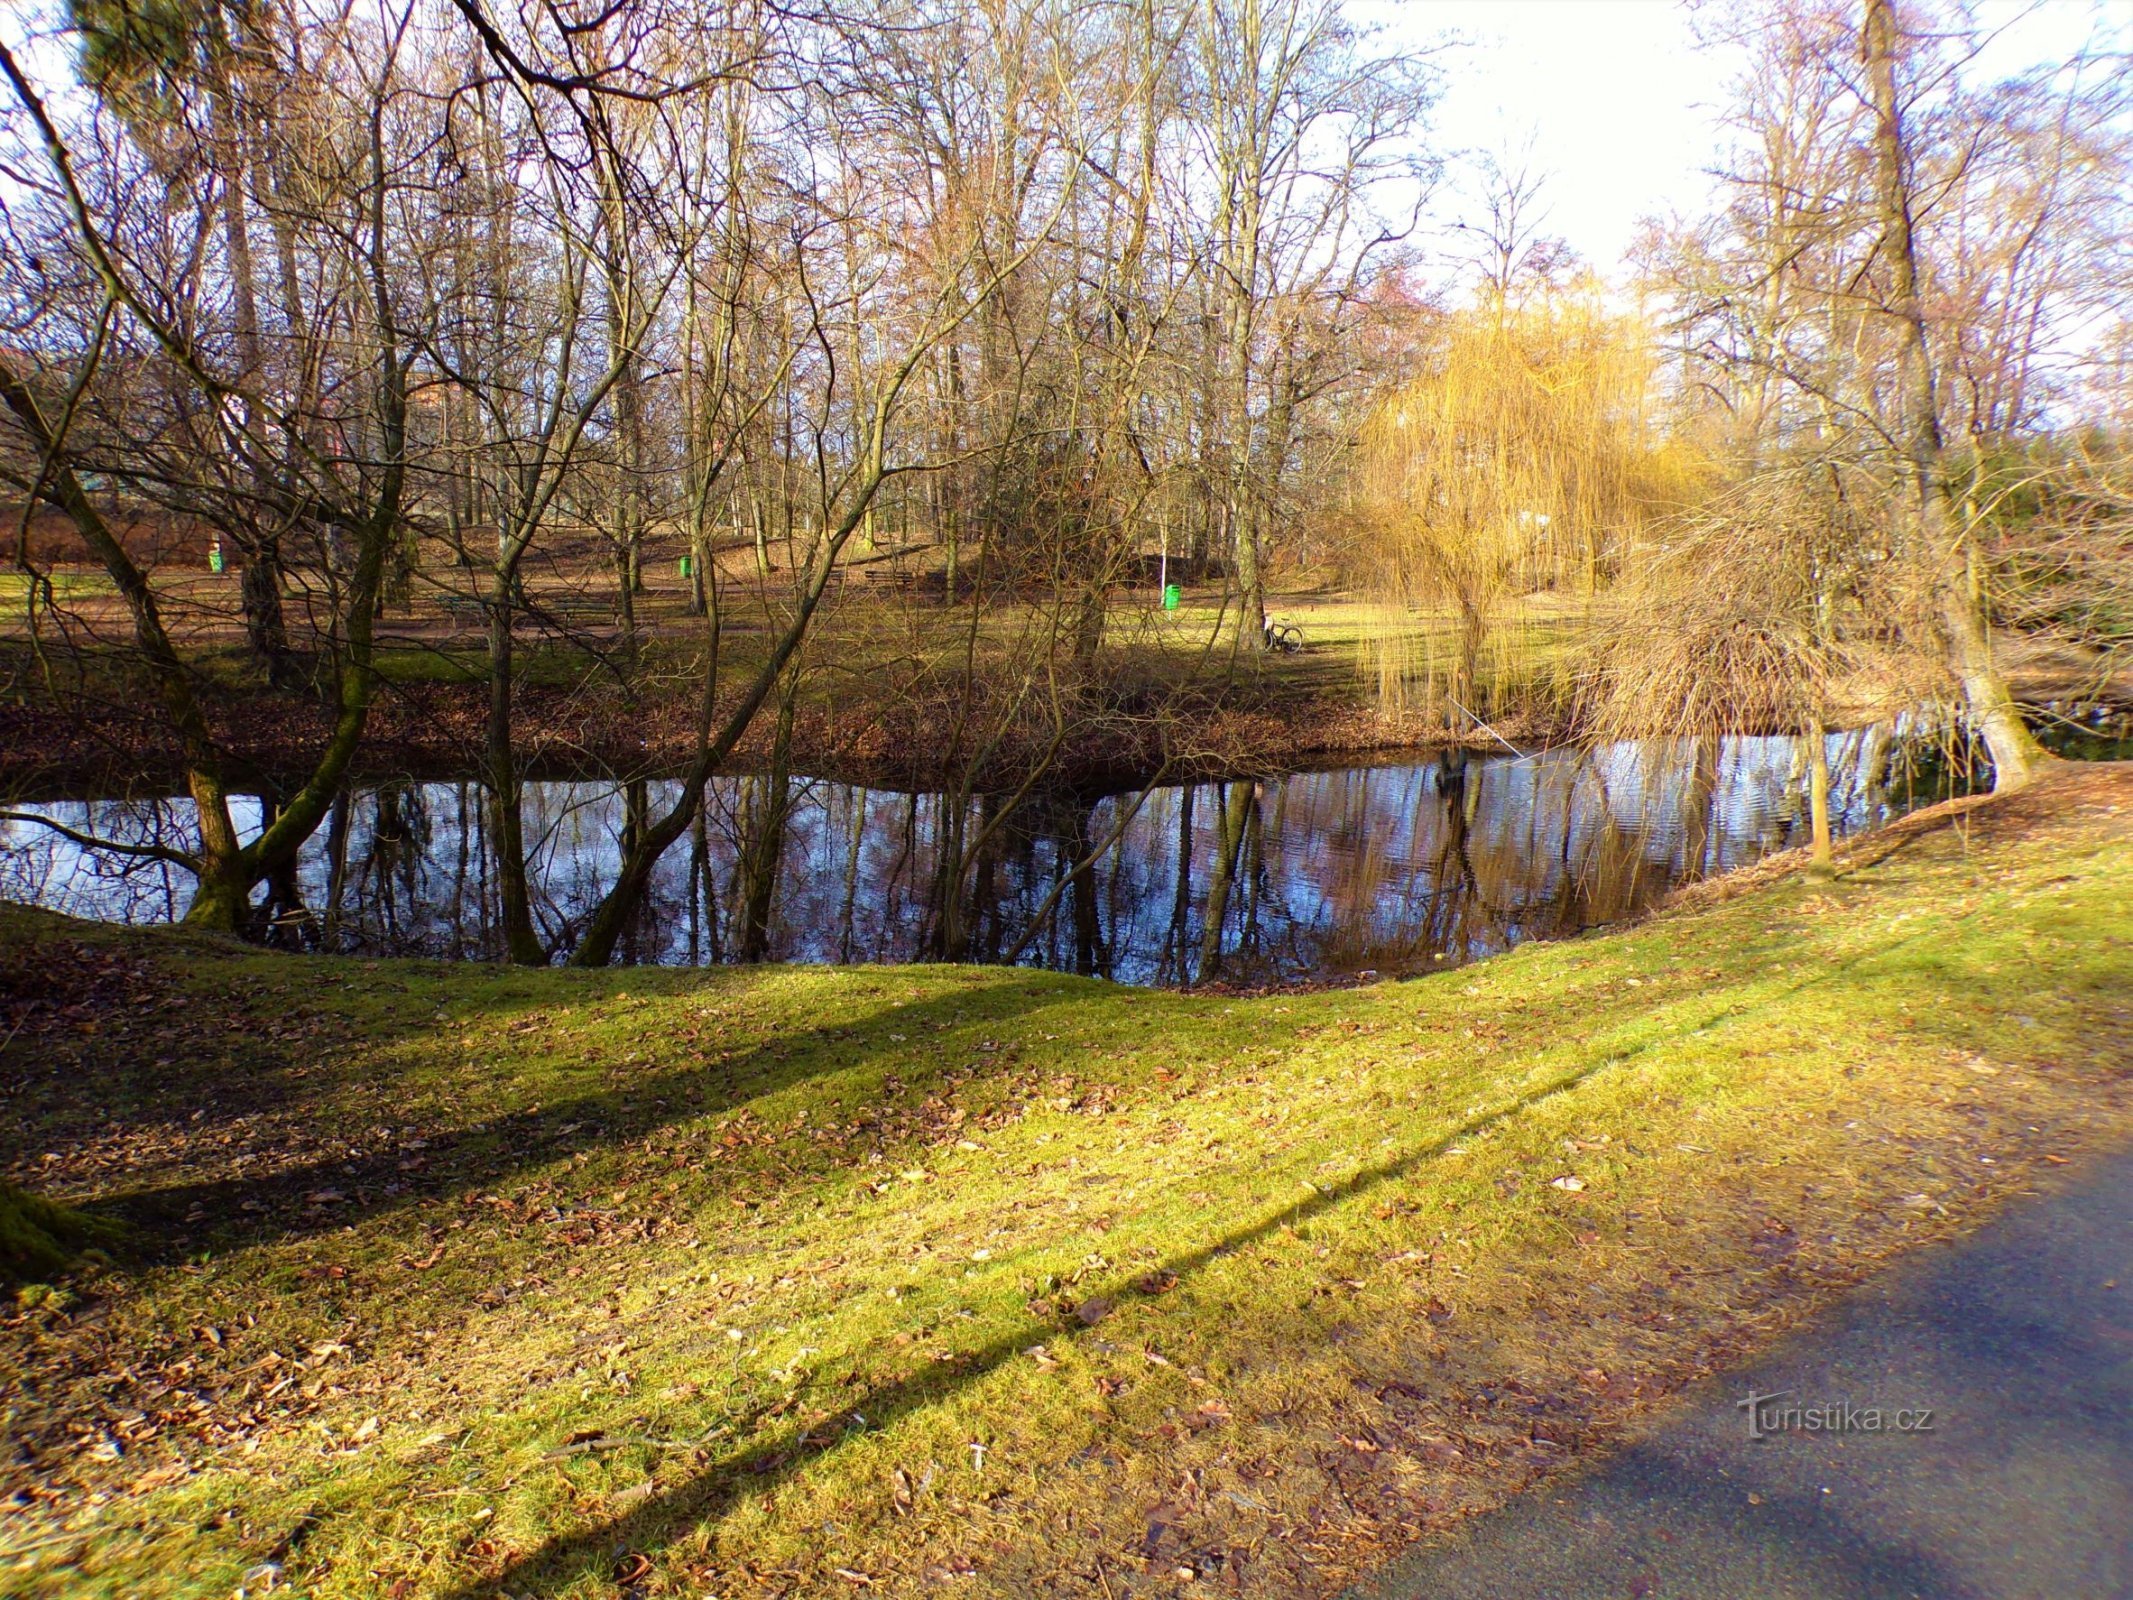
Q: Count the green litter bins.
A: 3